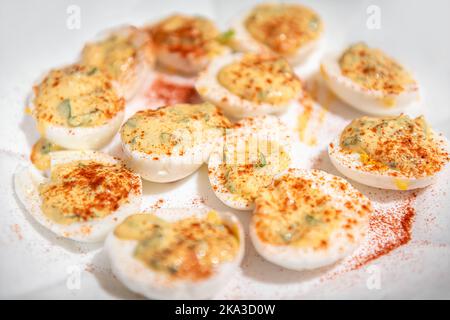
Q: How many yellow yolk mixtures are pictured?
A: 12